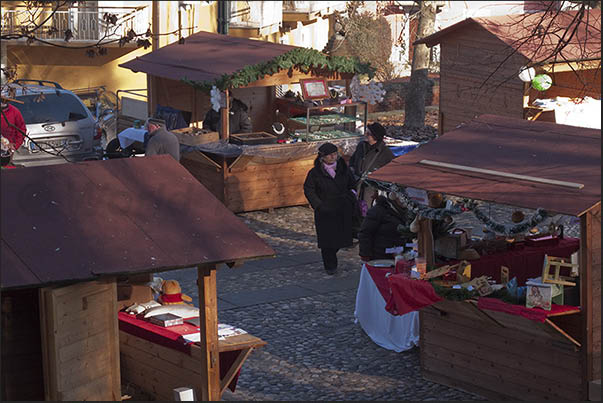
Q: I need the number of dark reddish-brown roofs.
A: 4